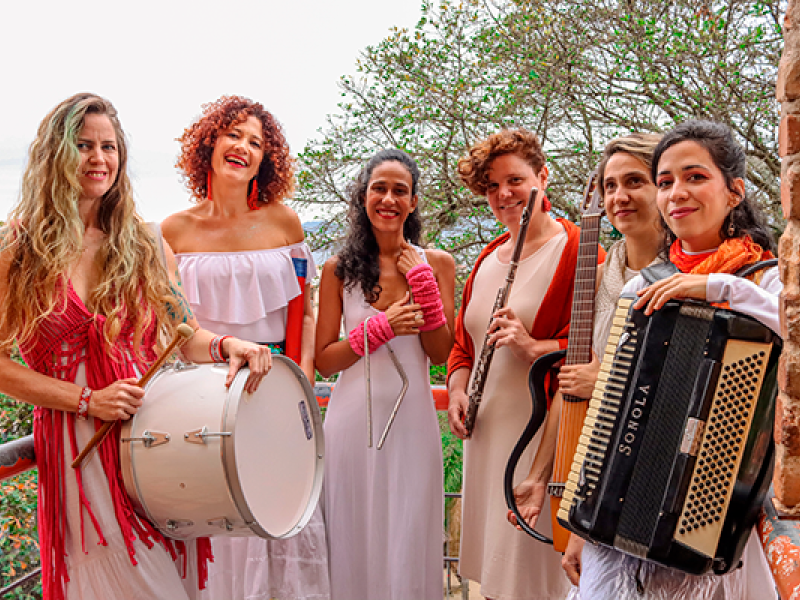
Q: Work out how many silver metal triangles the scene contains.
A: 1